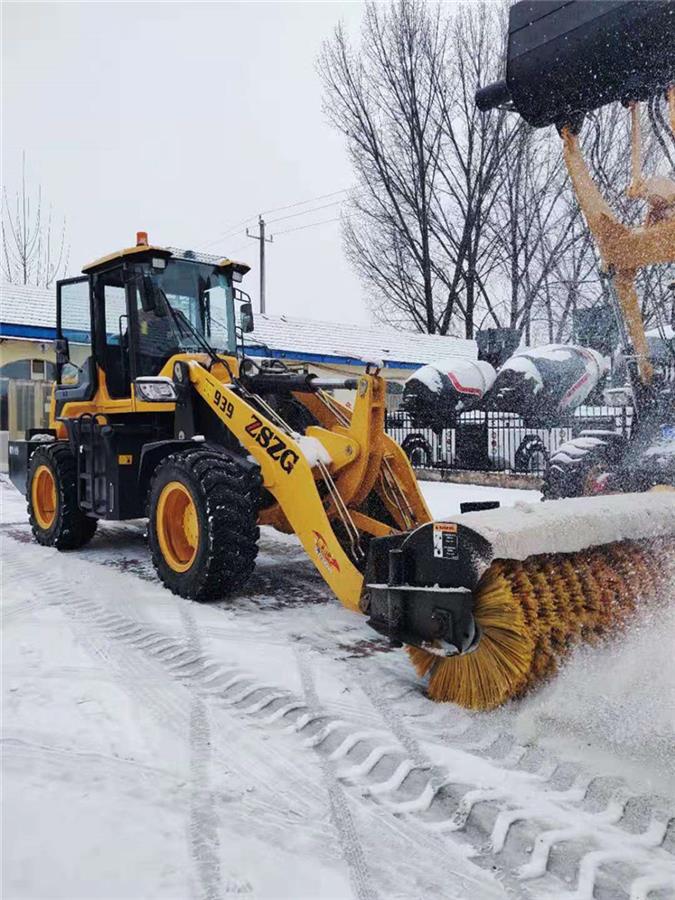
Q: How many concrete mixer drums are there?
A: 2